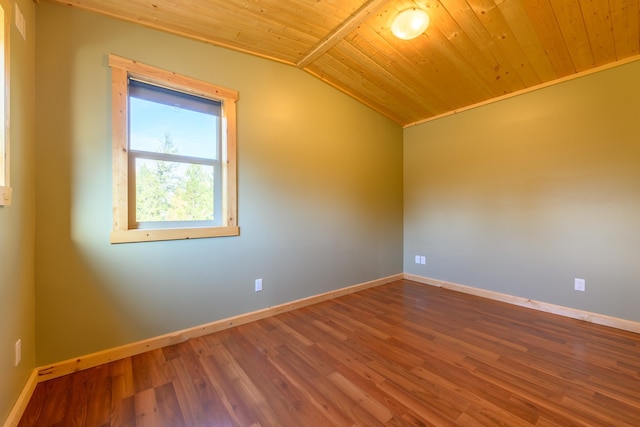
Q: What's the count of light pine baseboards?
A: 3